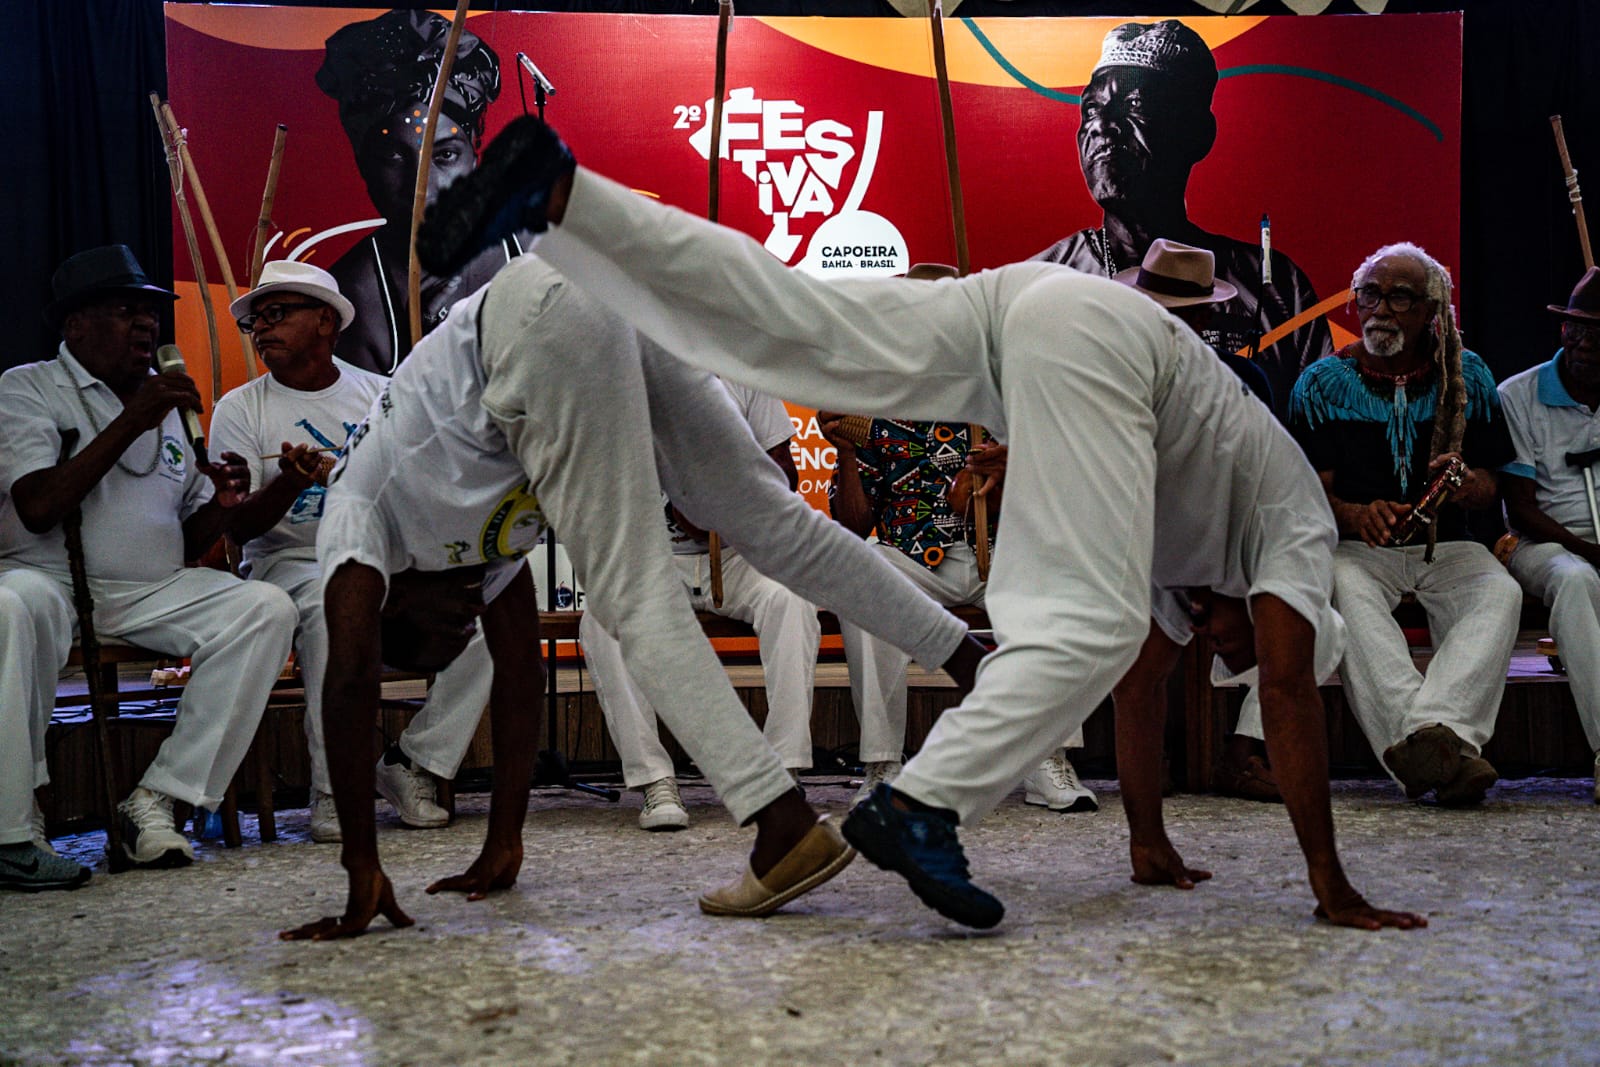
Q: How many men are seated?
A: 7